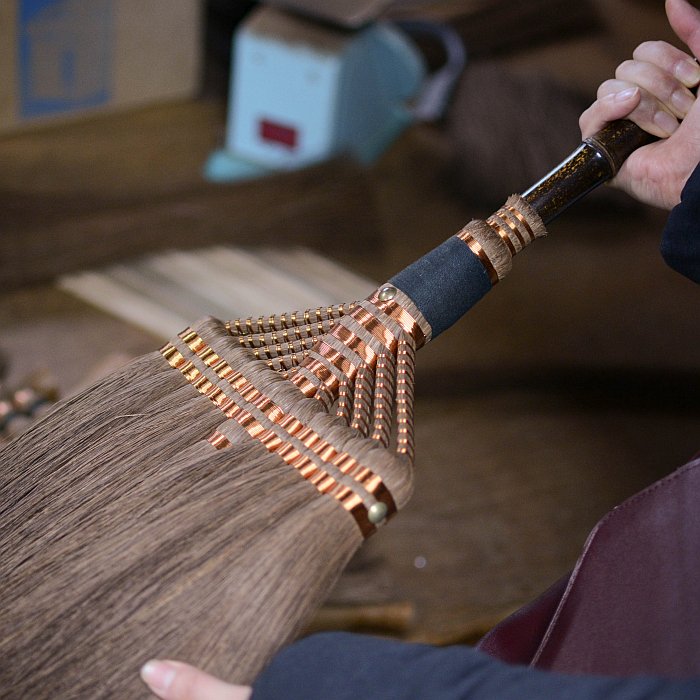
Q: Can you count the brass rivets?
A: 2